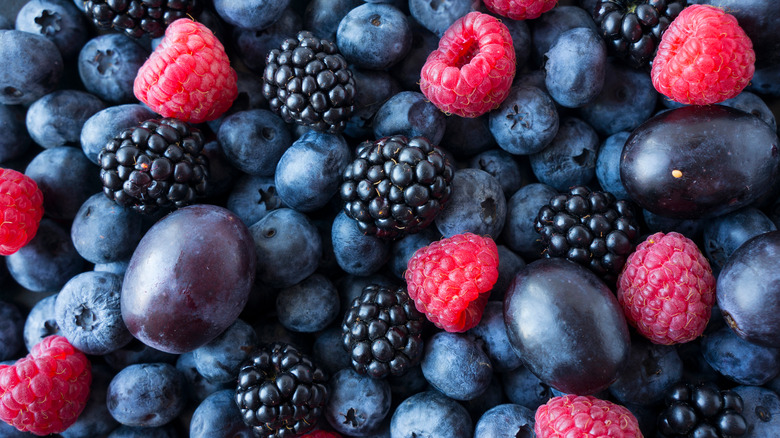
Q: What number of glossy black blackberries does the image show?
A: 9